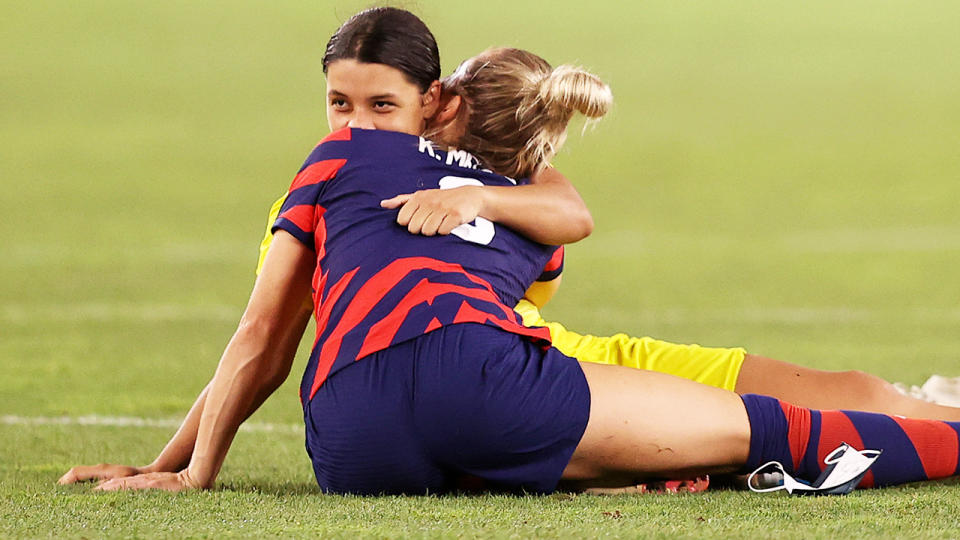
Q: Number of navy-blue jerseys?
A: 1